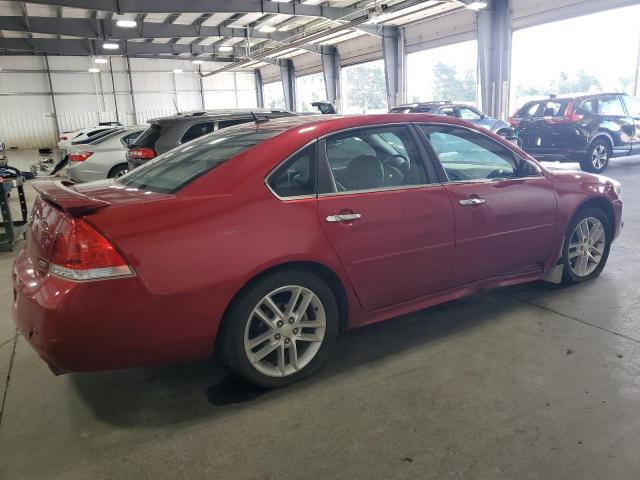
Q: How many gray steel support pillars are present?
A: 5